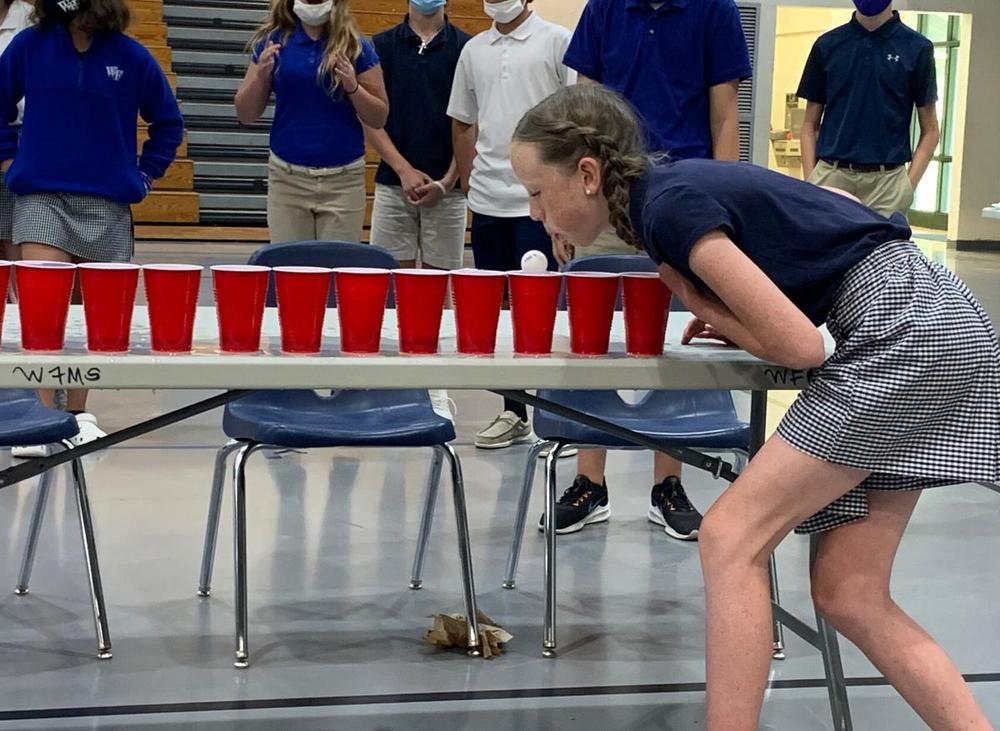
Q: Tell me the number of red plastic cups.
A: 12